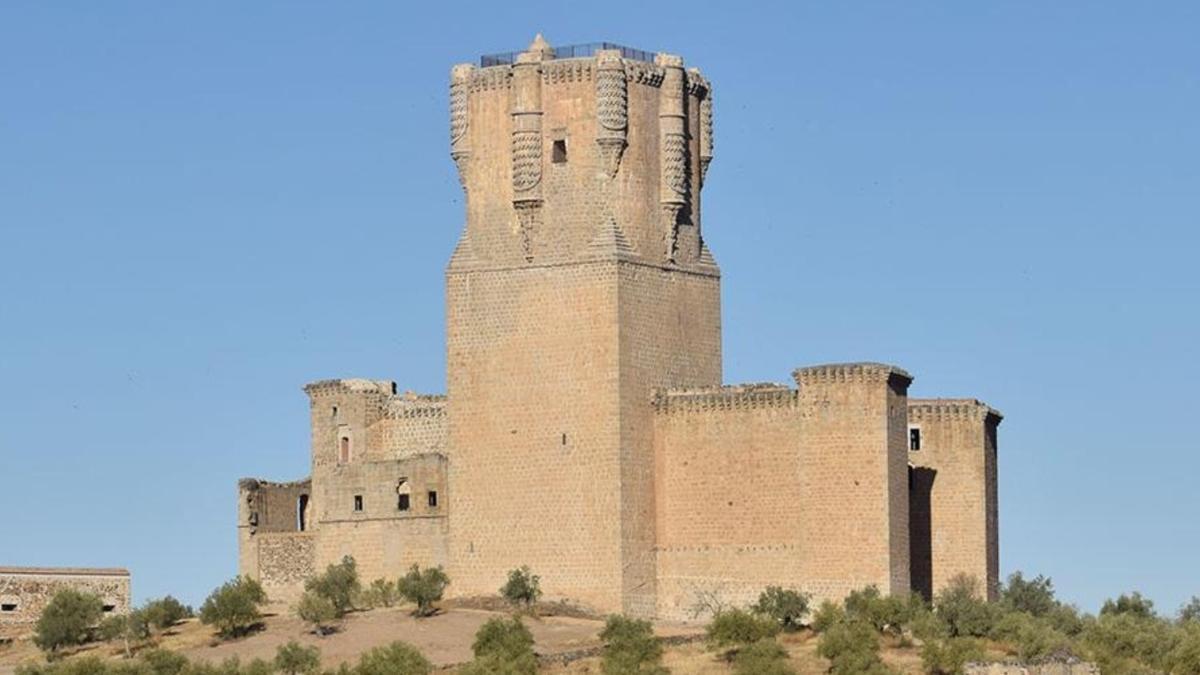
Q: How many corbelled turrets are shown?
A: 5